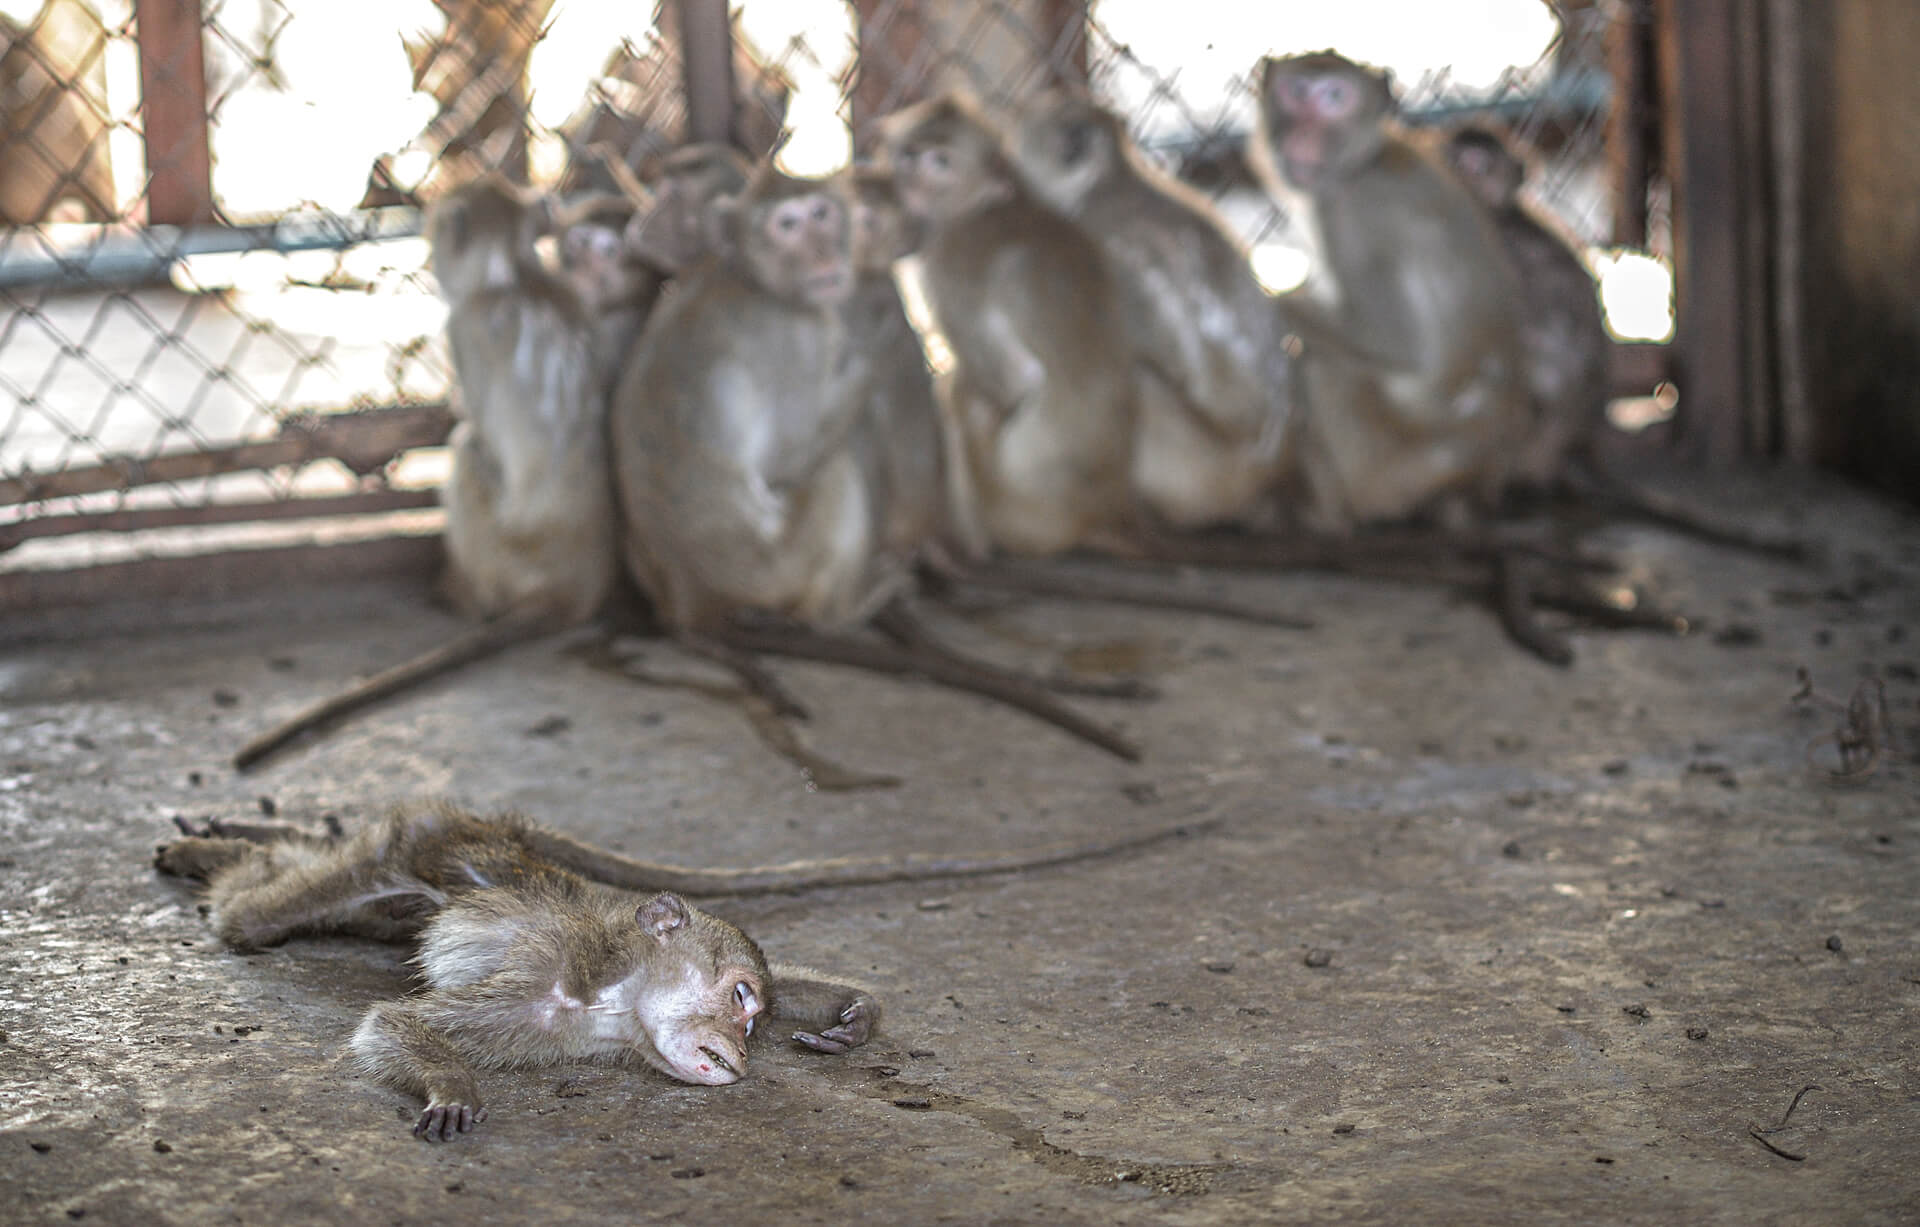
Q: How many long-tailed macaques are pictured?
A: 10